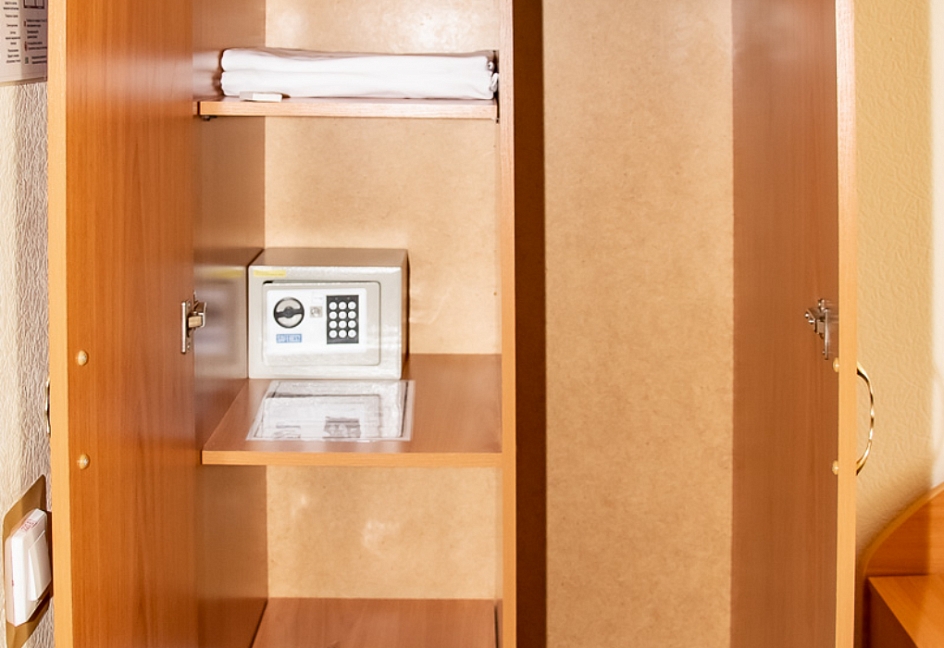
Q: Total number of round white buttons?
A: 12